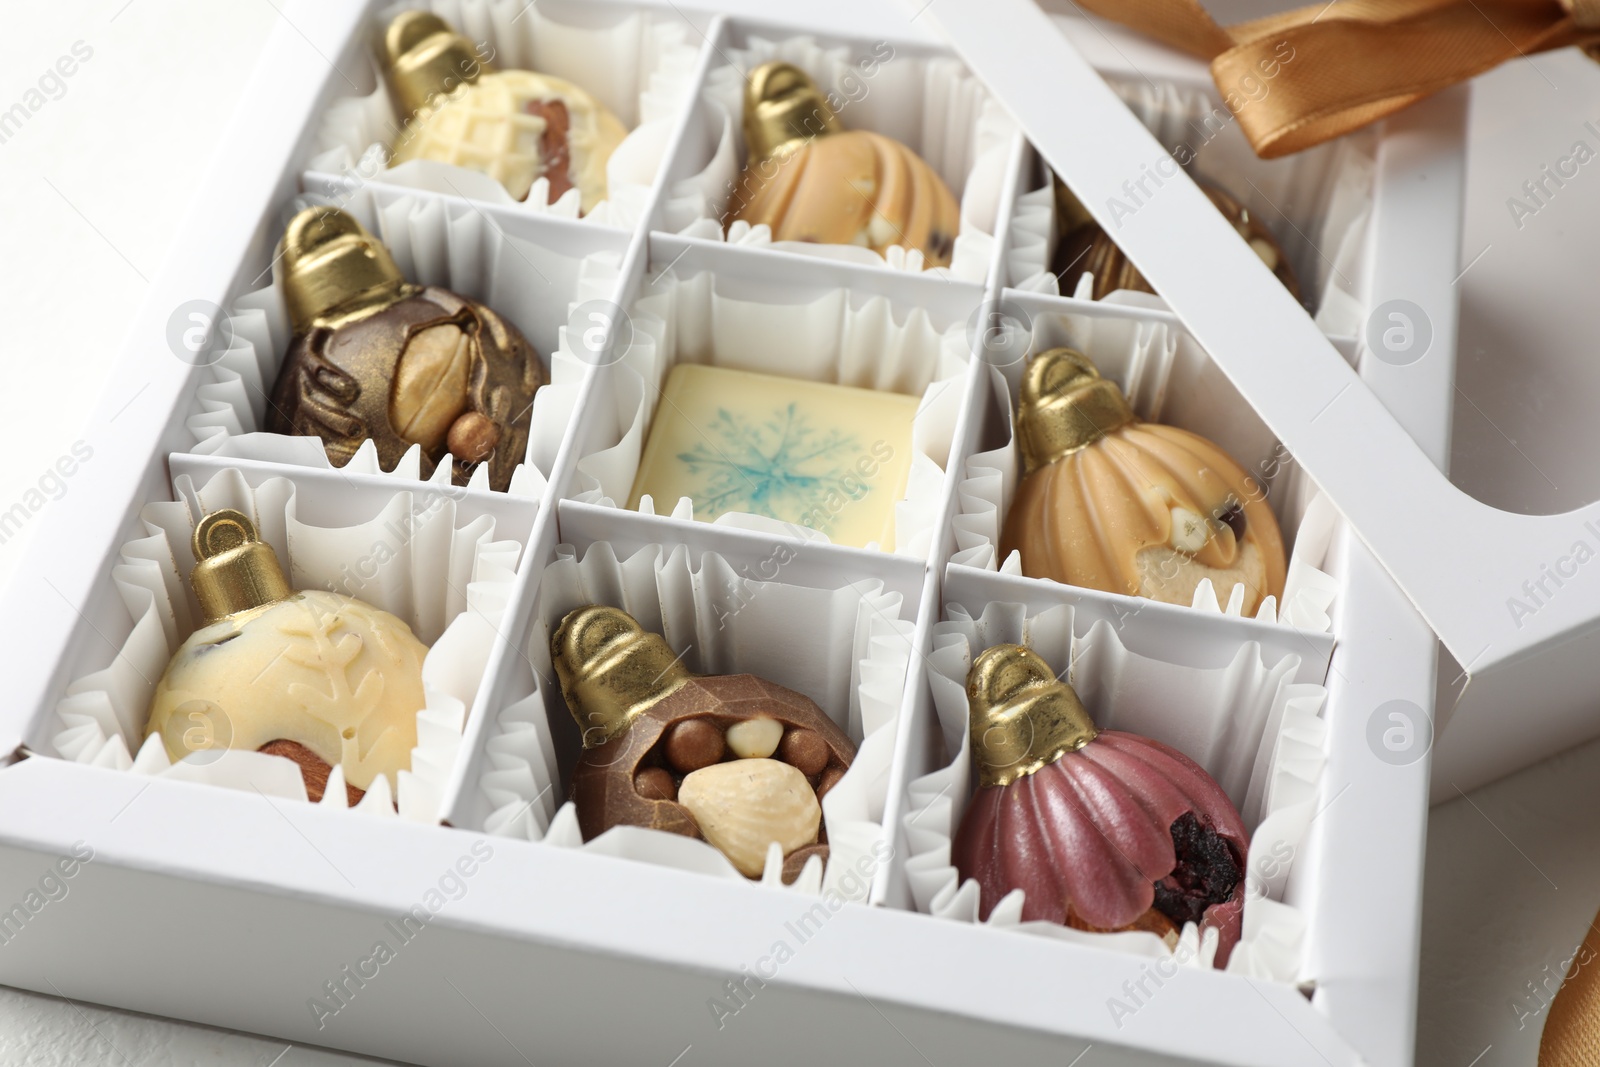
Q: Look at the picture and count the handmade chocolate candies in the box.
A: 9